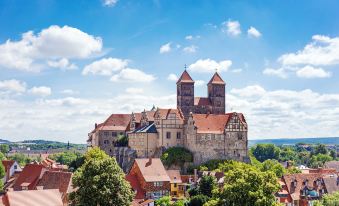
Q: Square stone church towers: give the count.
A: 2